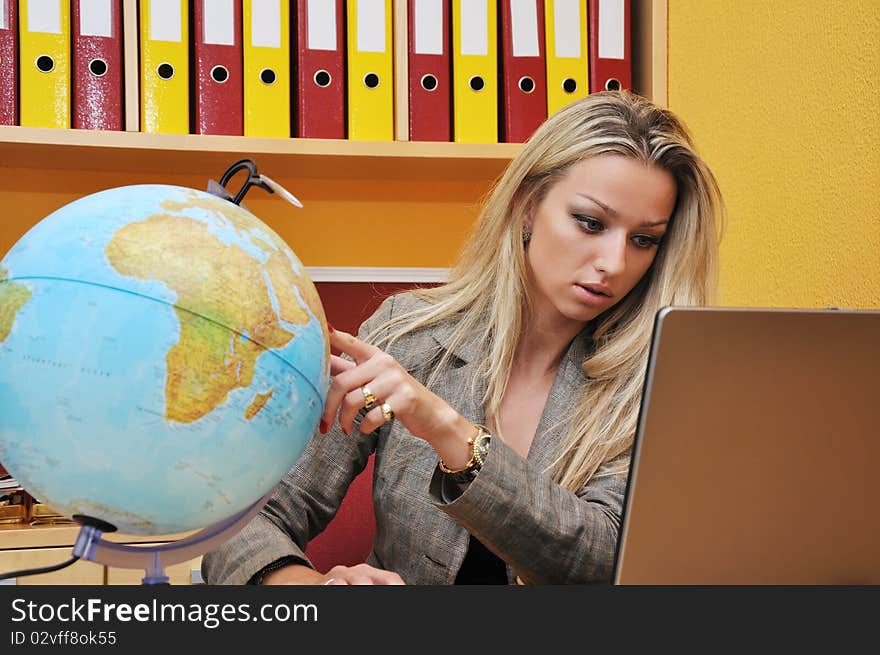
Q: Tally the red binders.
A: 7